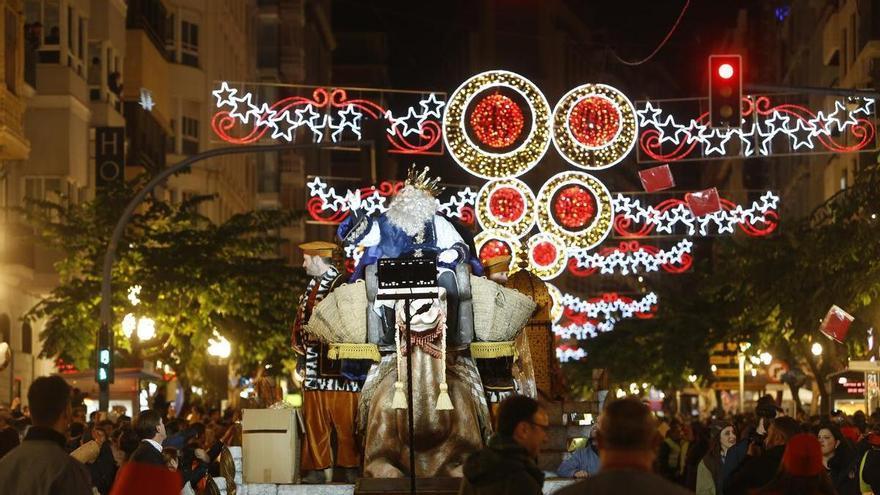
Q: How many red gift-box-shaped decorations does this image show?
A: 3